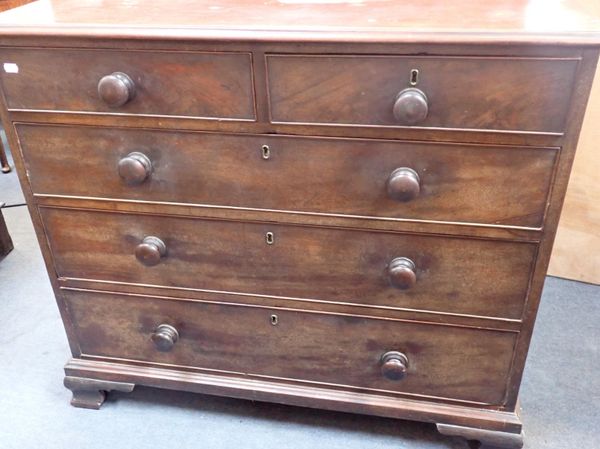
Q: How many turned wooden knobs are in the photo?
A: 8